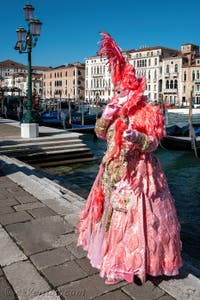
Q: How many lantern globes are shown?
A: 3